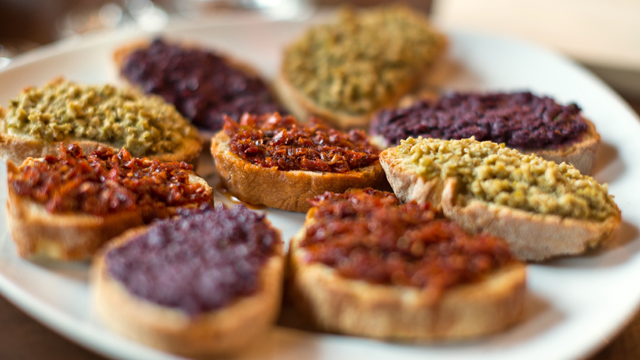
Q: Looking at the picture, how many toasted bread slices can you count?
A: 9